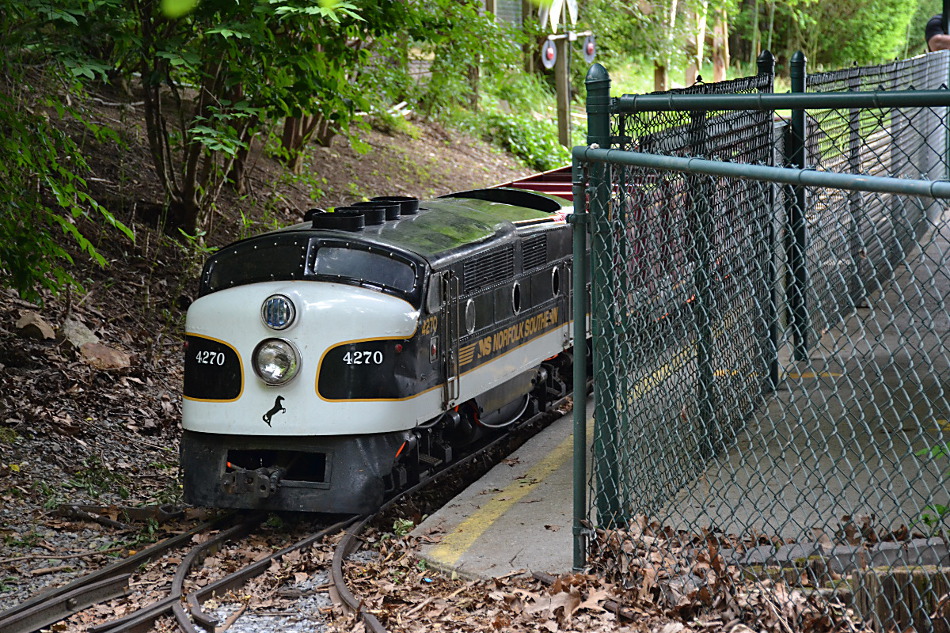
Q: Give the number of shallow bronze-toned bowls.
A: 0